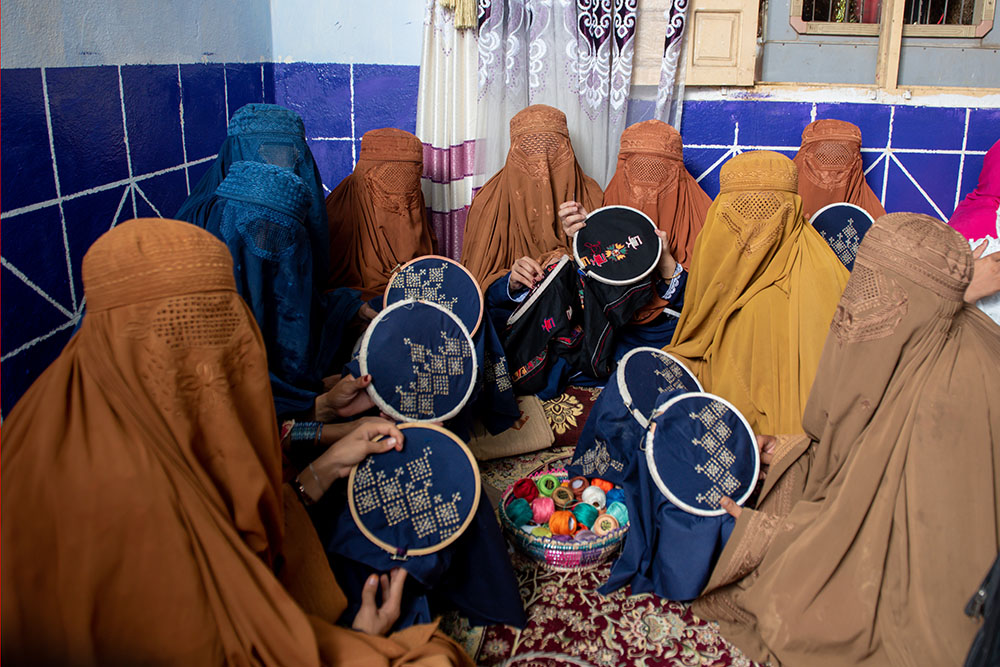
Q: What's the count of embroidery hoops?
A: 8